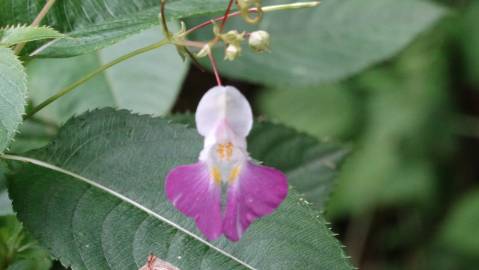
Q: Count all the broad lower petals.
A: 2